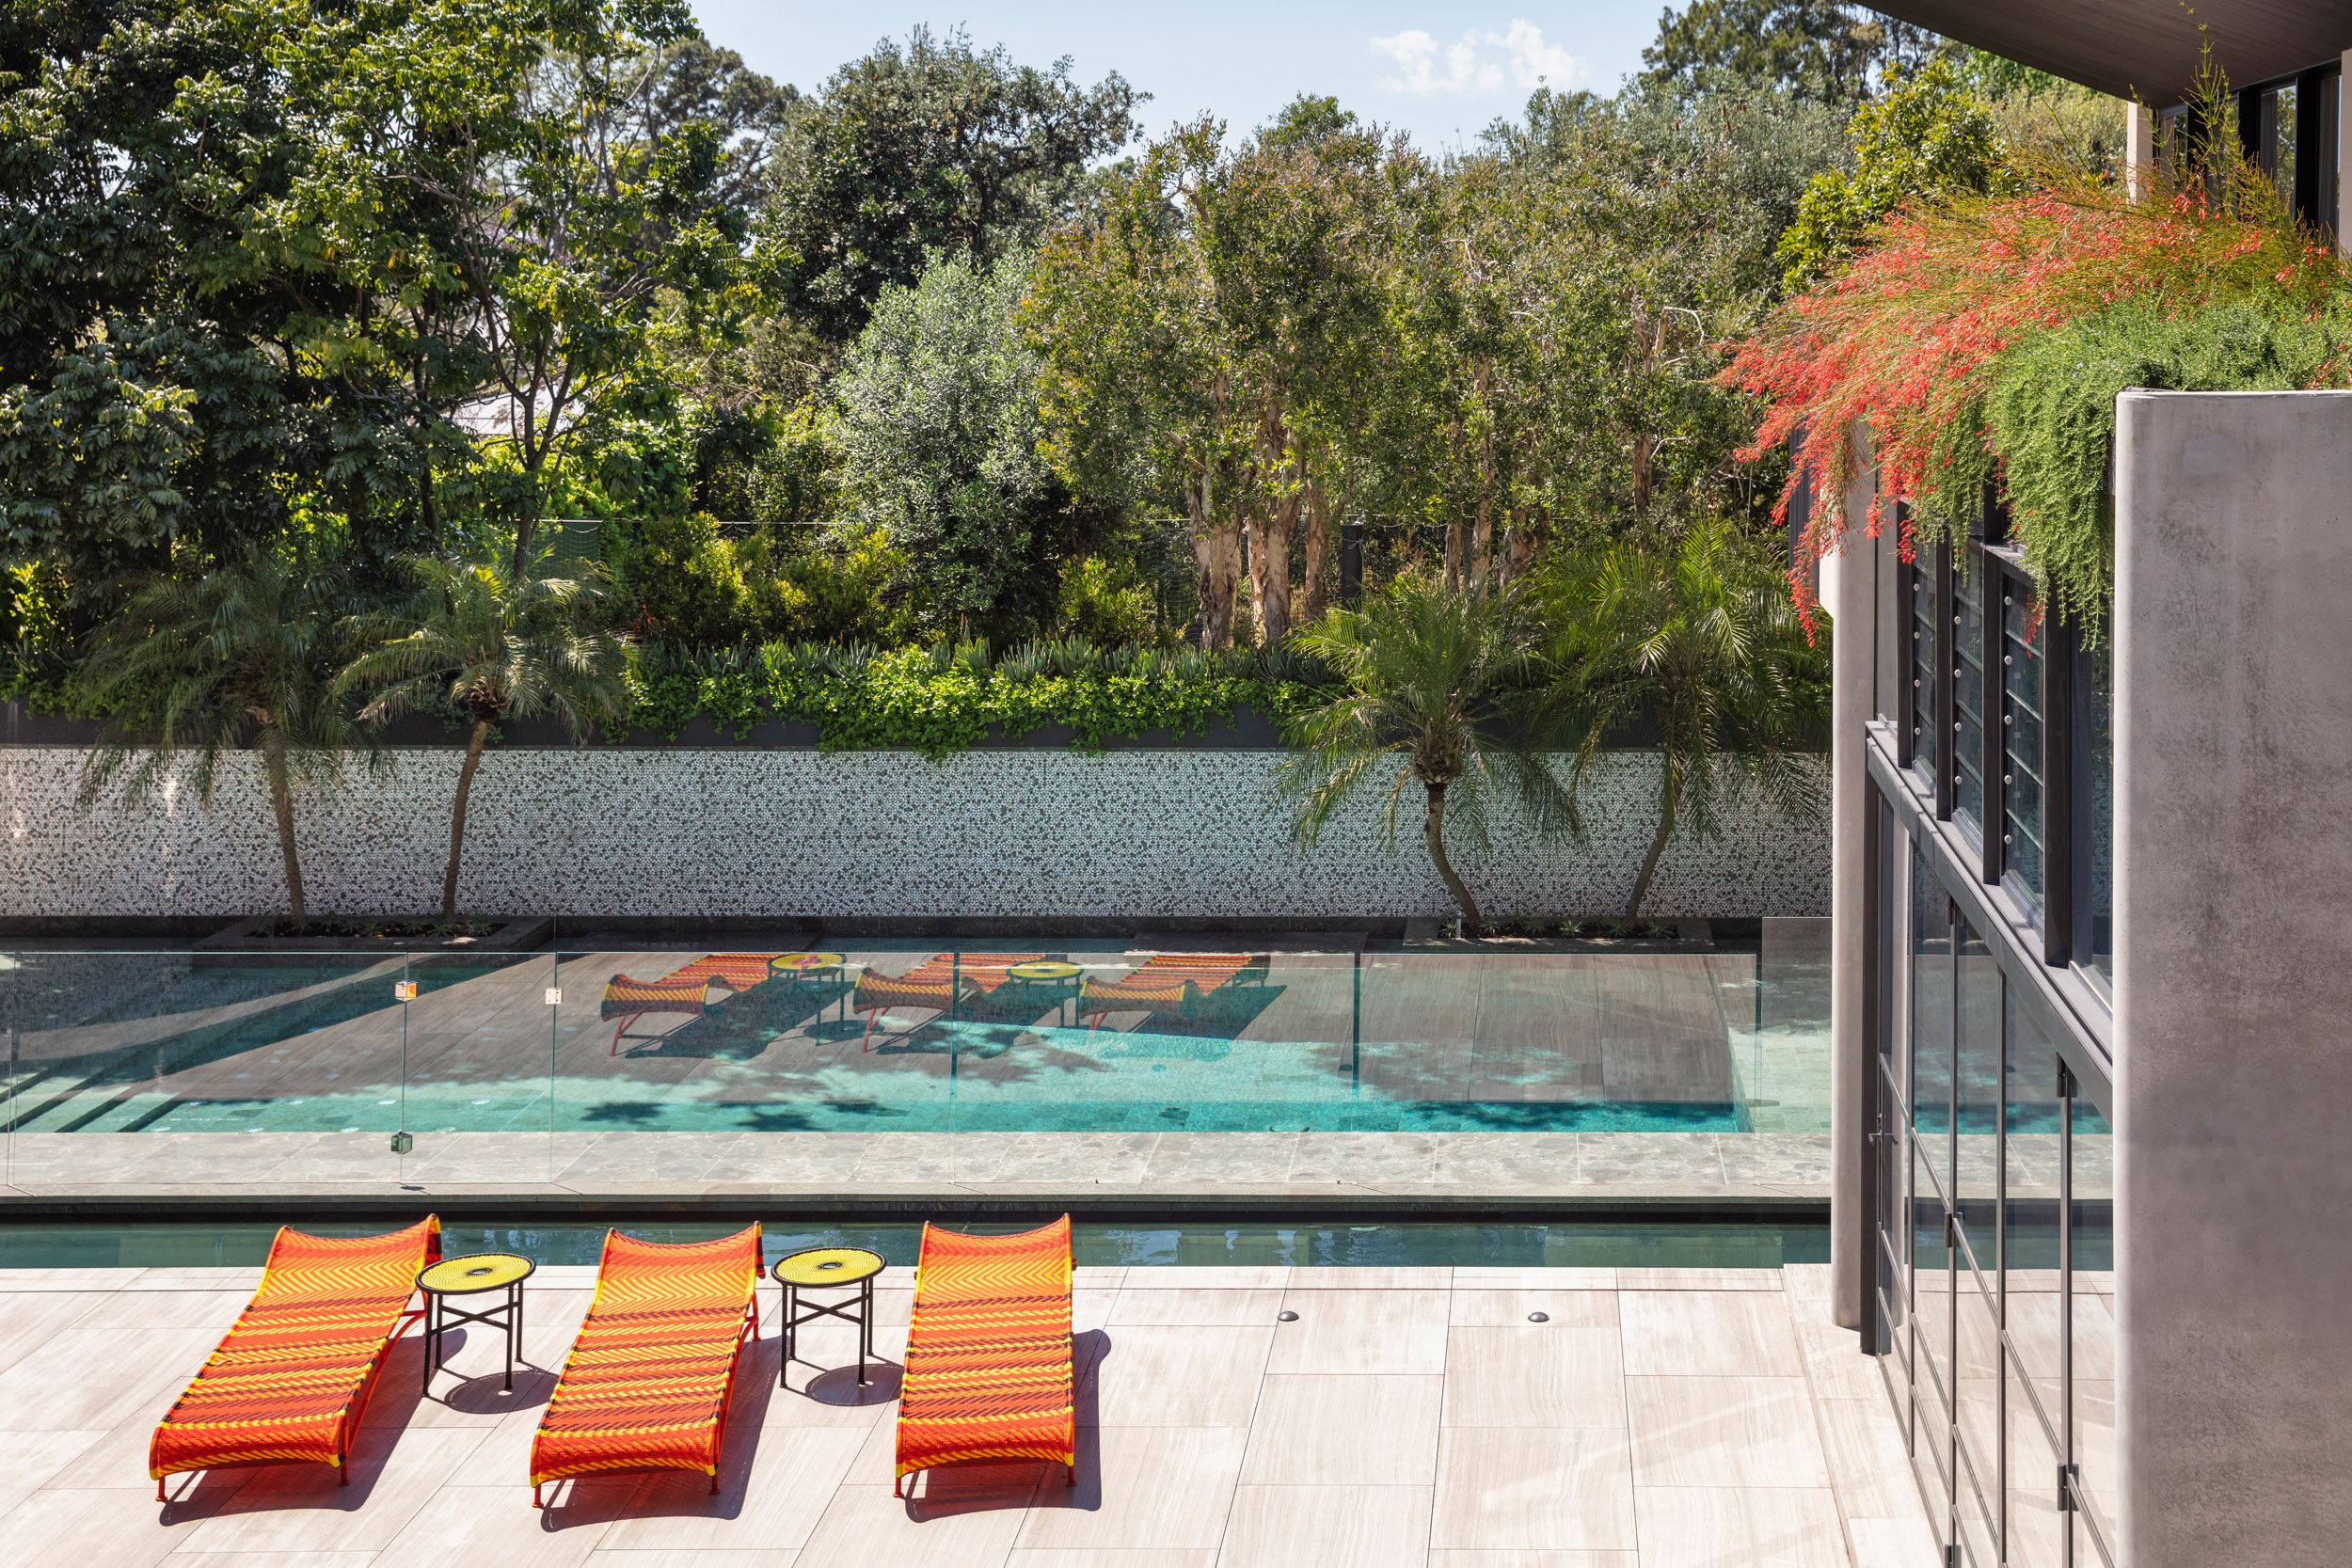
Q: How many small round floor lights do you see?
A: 2